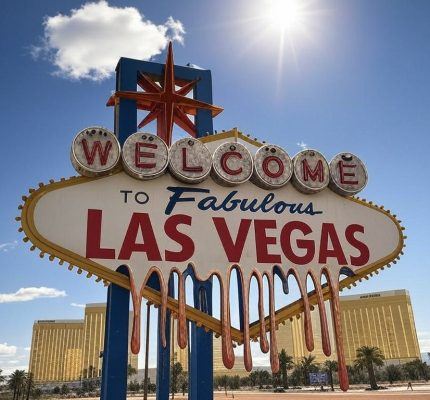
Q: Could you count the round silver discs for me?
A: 7